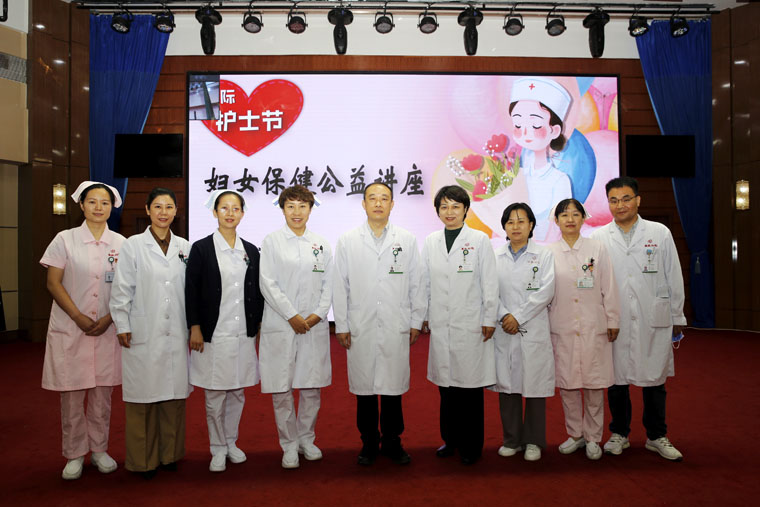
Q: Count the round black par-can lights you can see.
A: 10